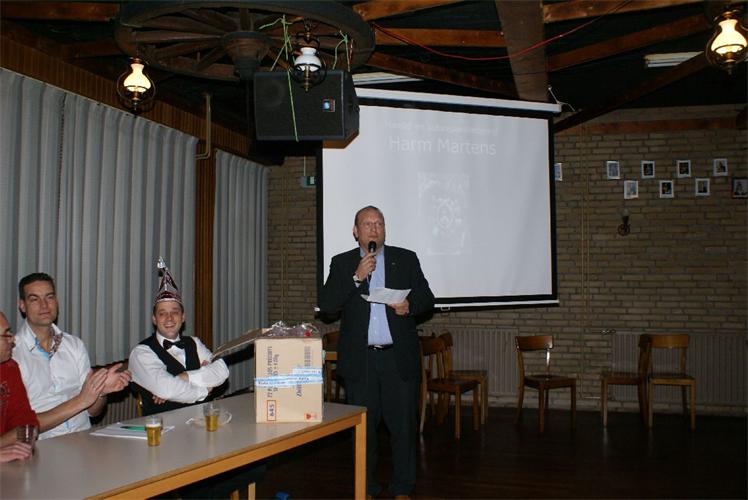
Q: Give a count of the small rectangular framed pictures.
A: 9